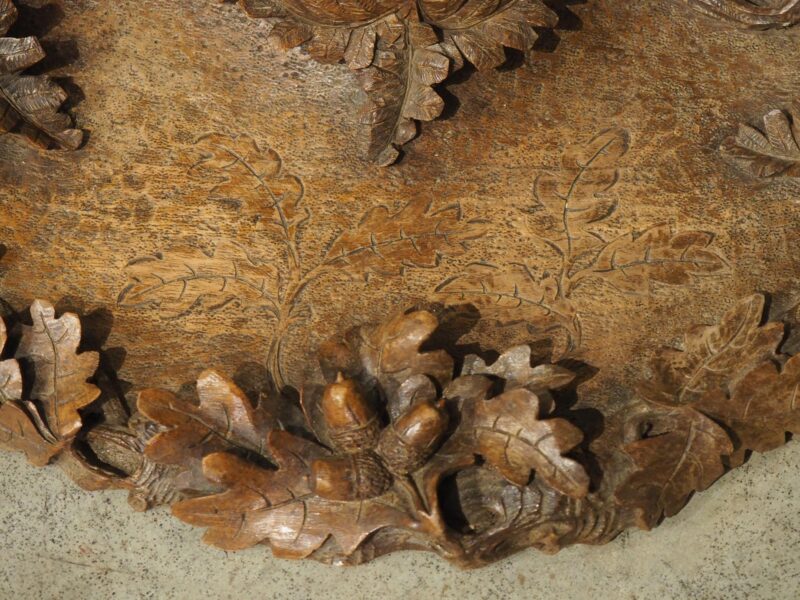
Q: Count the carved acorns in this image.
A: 3